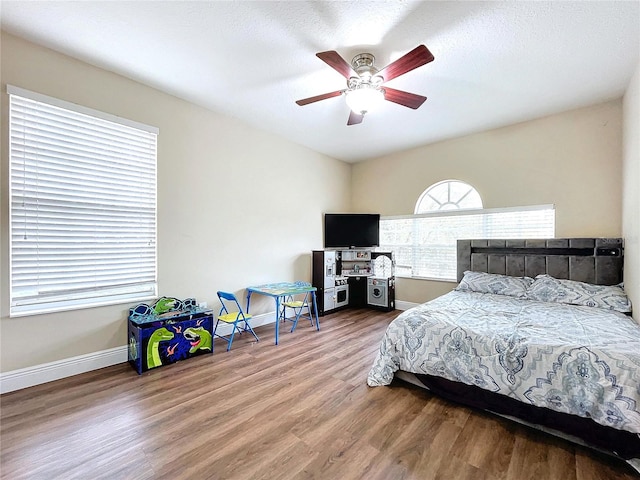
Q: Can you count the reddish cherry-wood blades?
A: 5